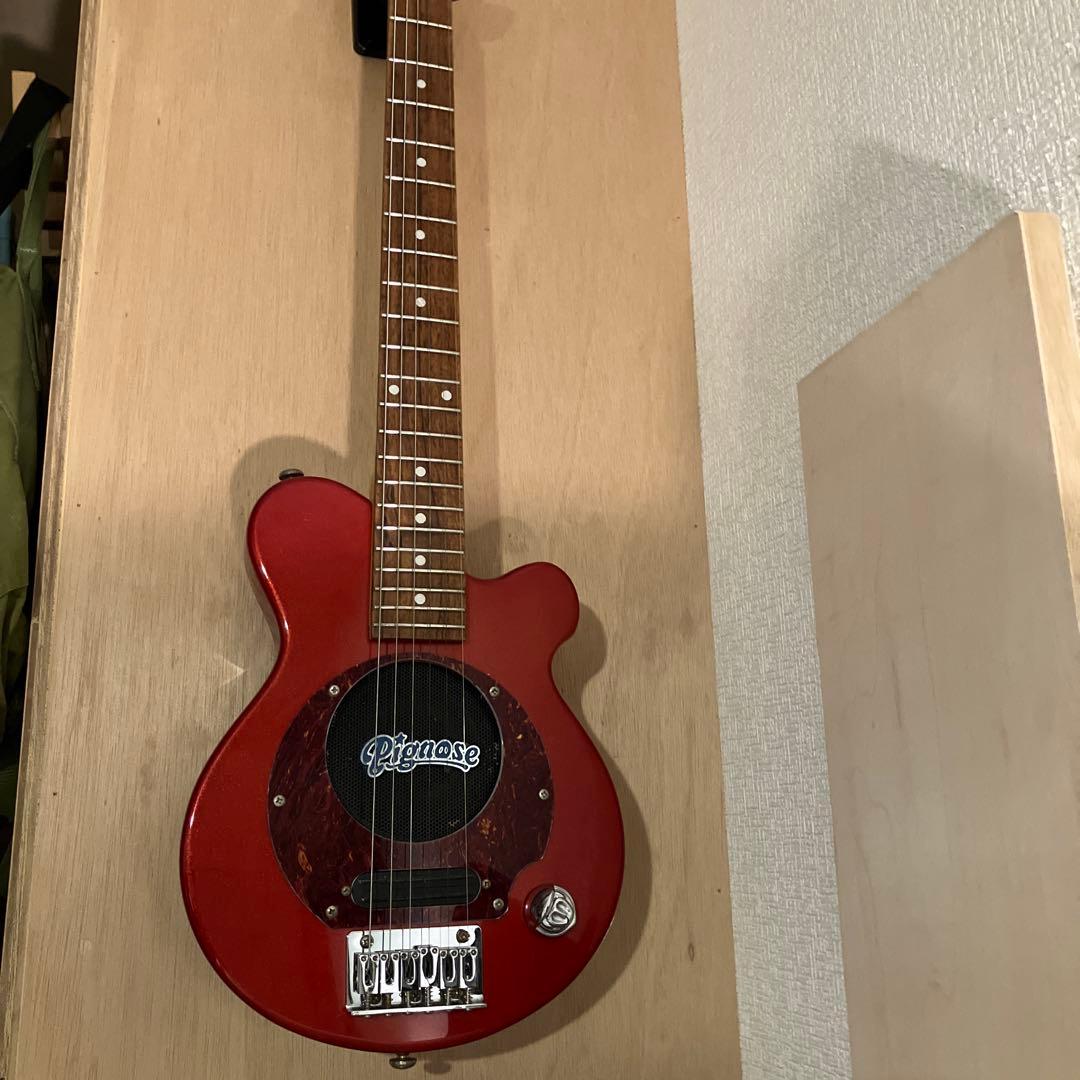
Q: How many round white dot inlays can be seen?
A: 10